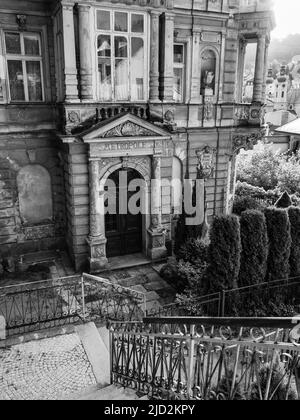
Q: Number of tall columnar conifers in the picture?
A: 4